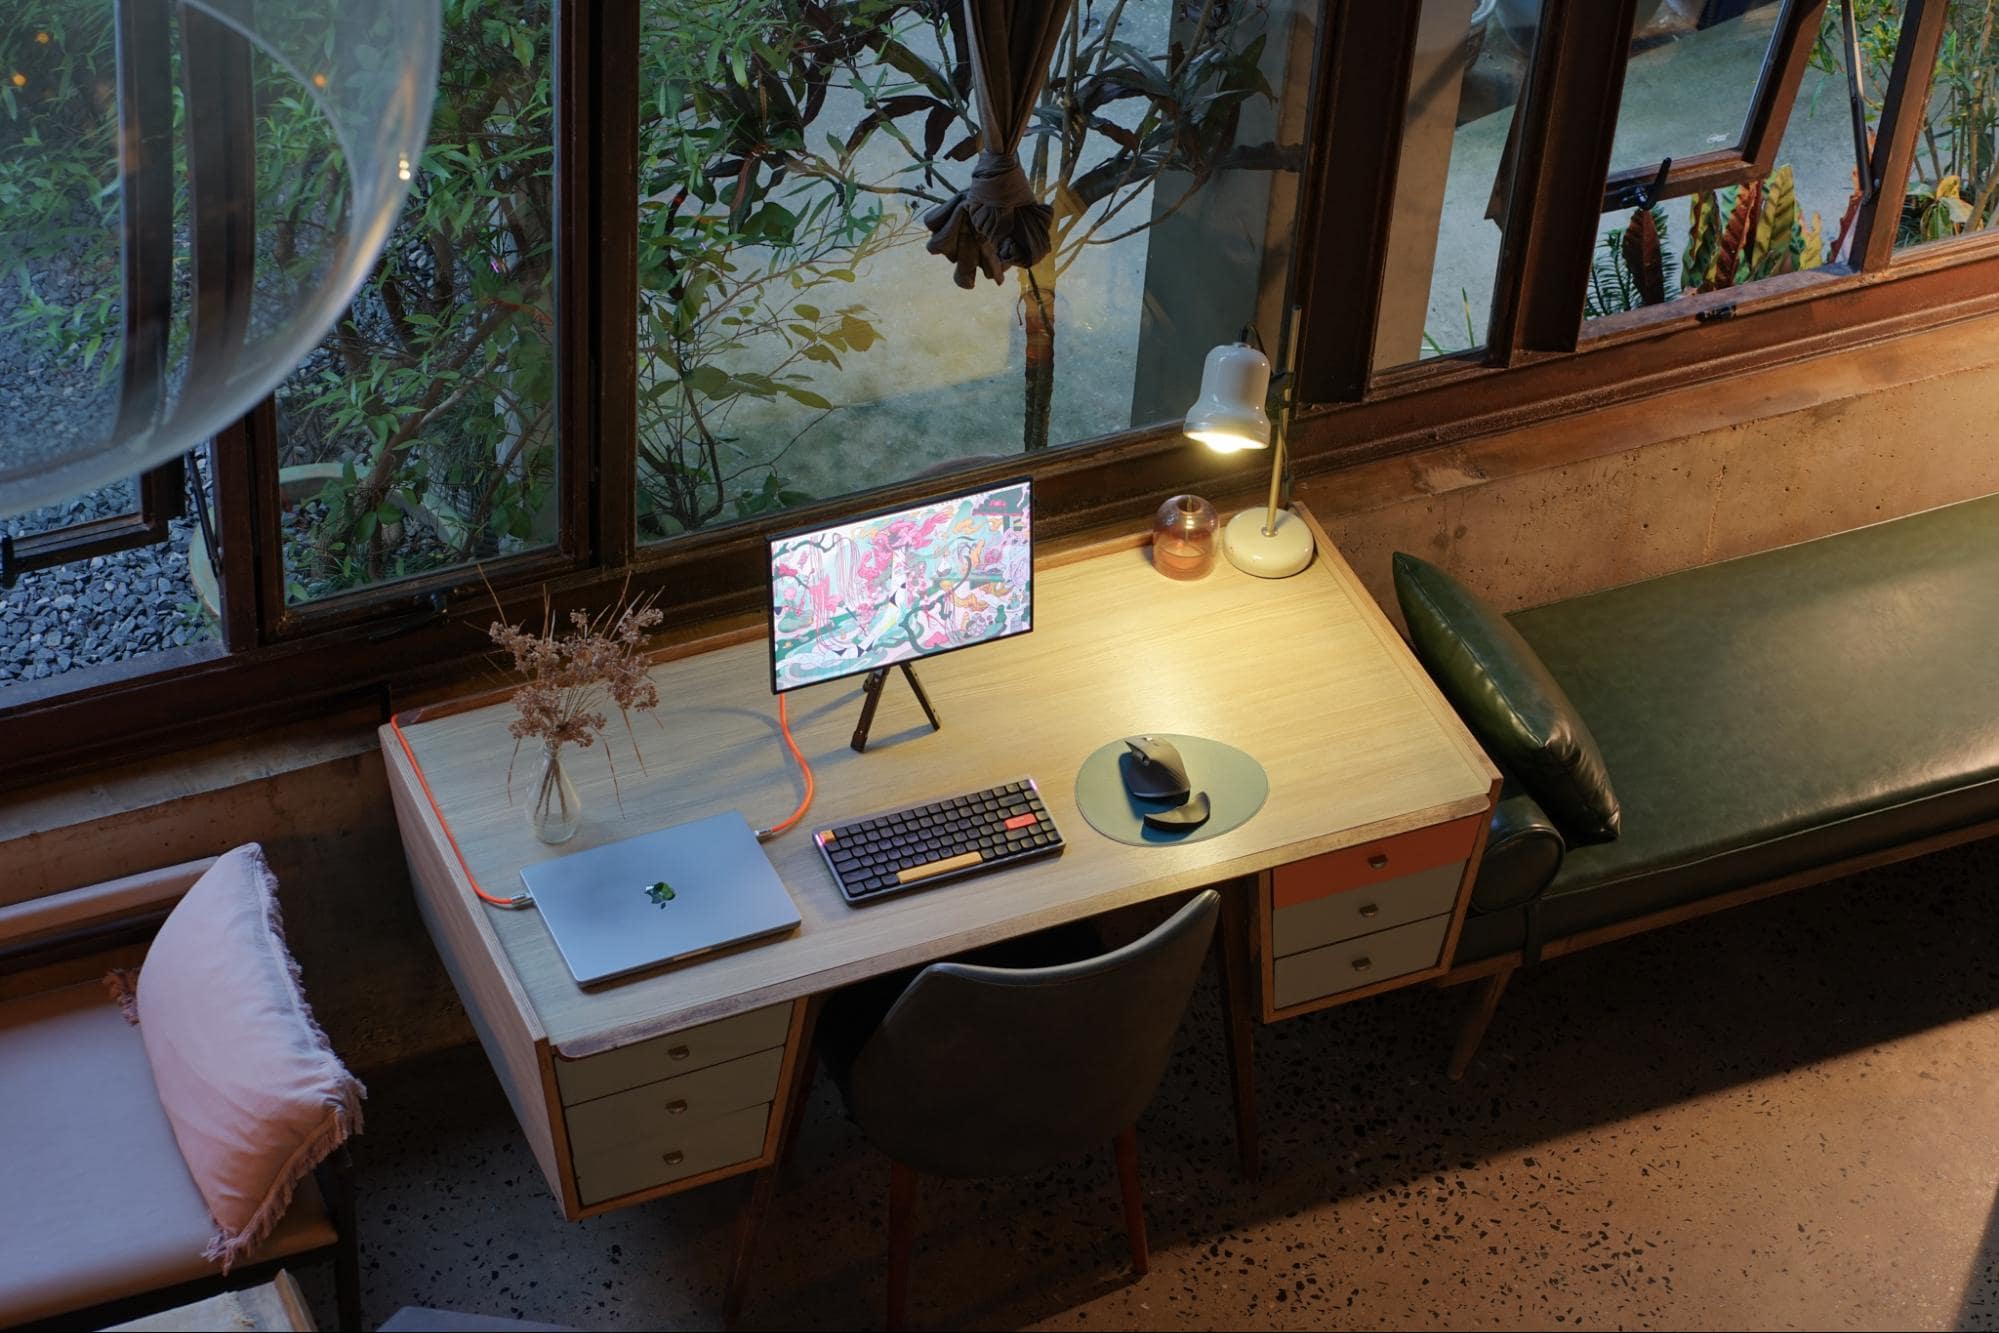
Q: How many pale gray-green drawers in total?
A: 5